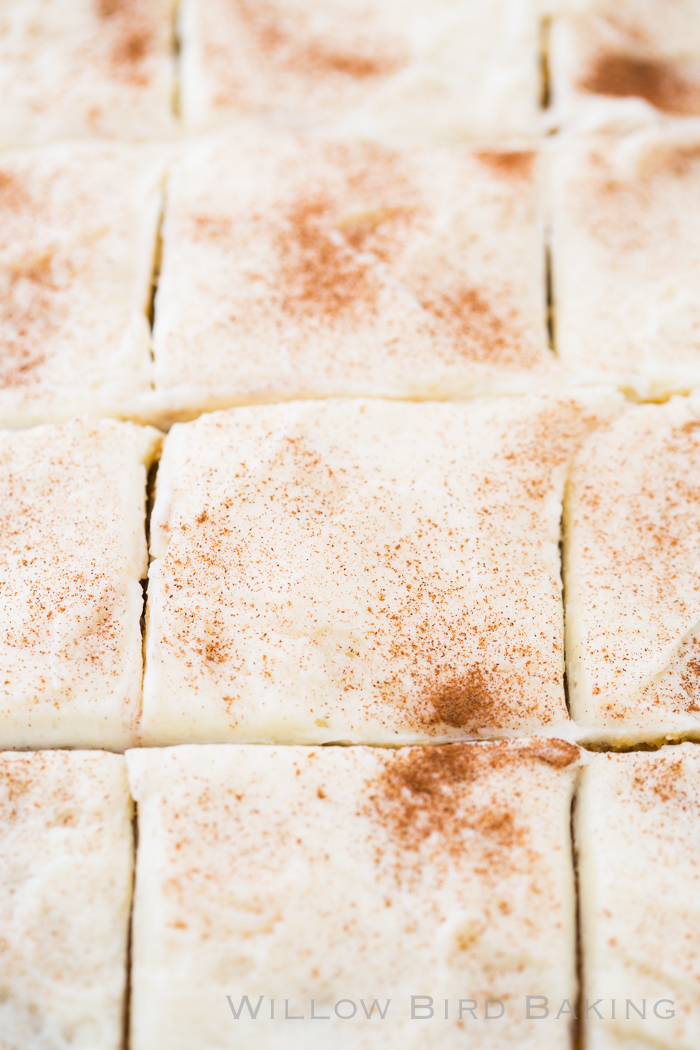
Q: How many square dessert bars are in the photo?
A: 12